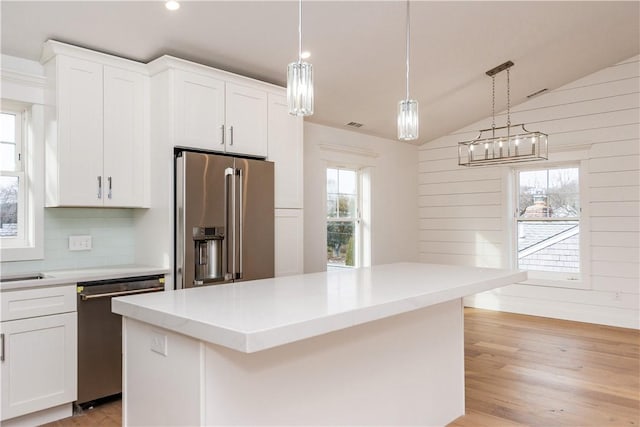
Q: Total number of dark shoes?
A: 0